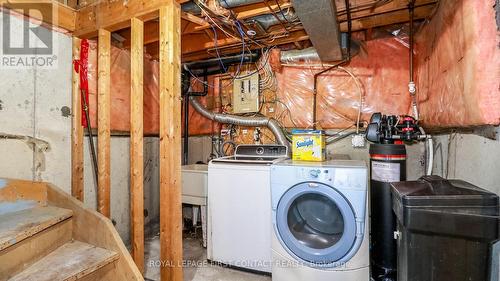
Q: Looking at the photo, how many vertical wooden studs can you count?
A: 4